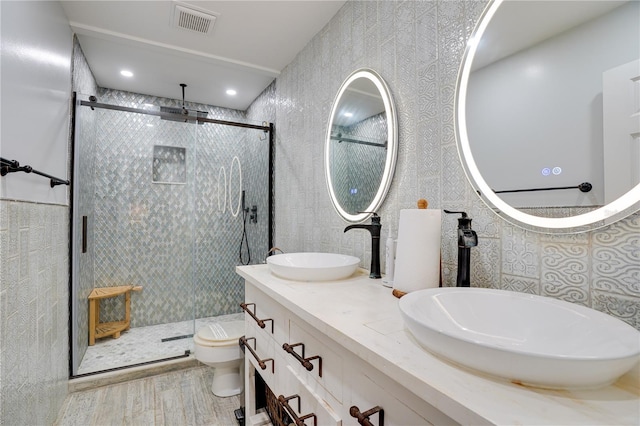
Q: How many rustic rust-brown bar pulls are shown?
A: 5